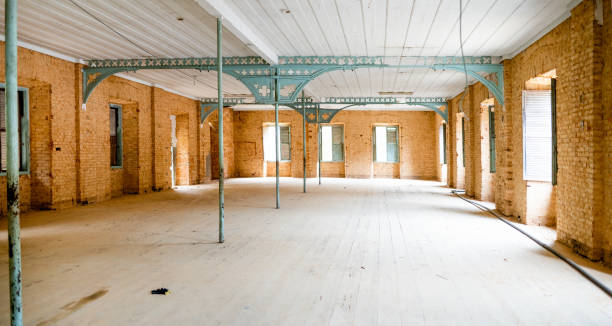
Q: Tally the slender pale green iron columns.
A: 5